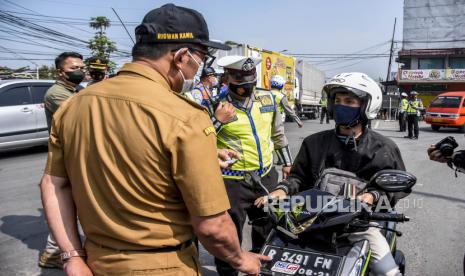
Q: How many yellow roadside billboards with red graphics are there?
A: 1